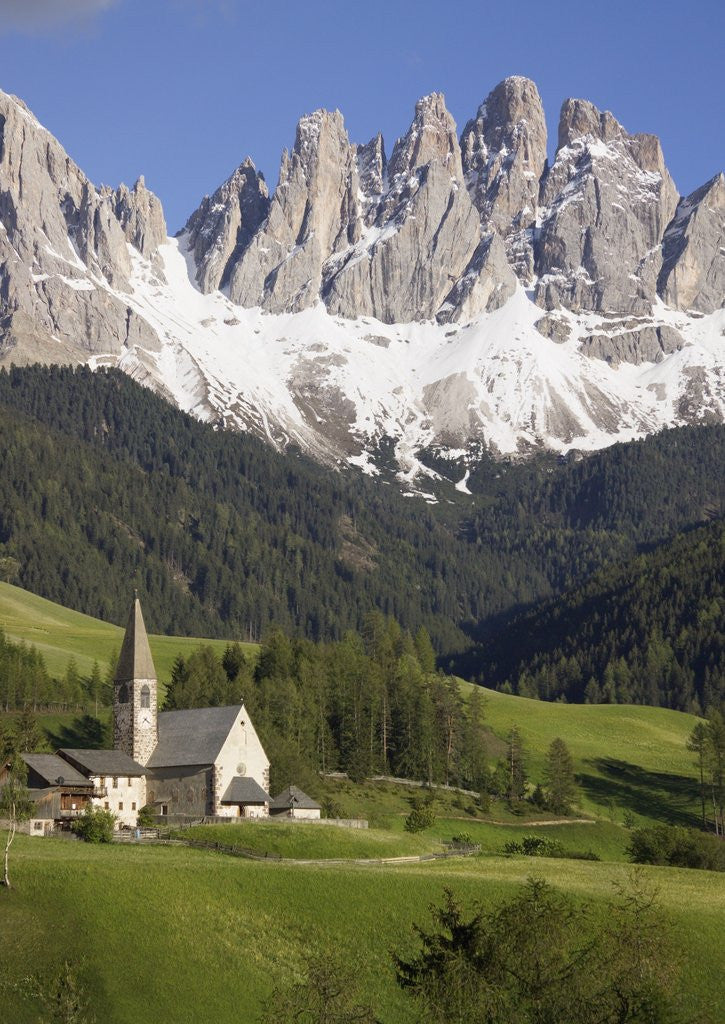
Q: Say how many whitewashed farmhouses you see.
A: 1